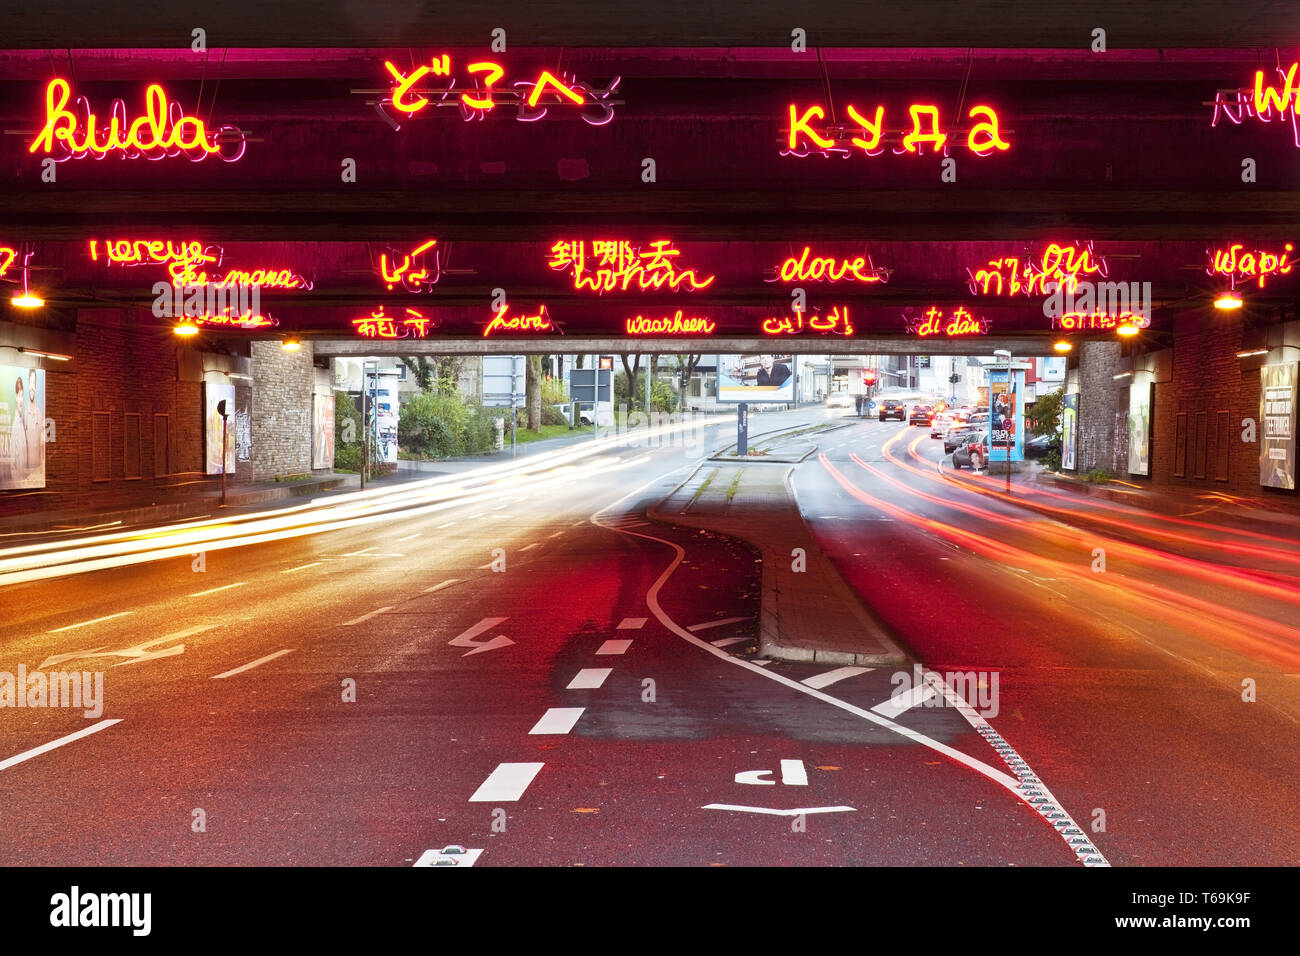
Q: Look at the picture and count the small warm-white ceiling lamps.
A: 6